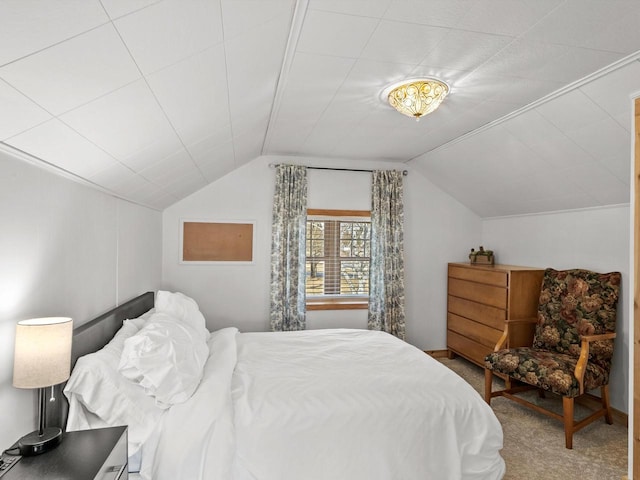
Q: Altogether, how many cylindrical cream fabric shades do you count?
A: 1